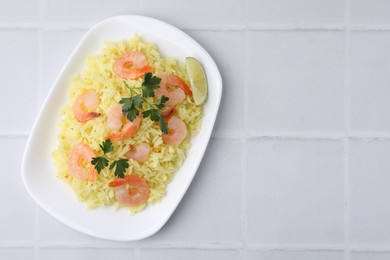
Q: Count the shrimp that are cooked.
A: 8